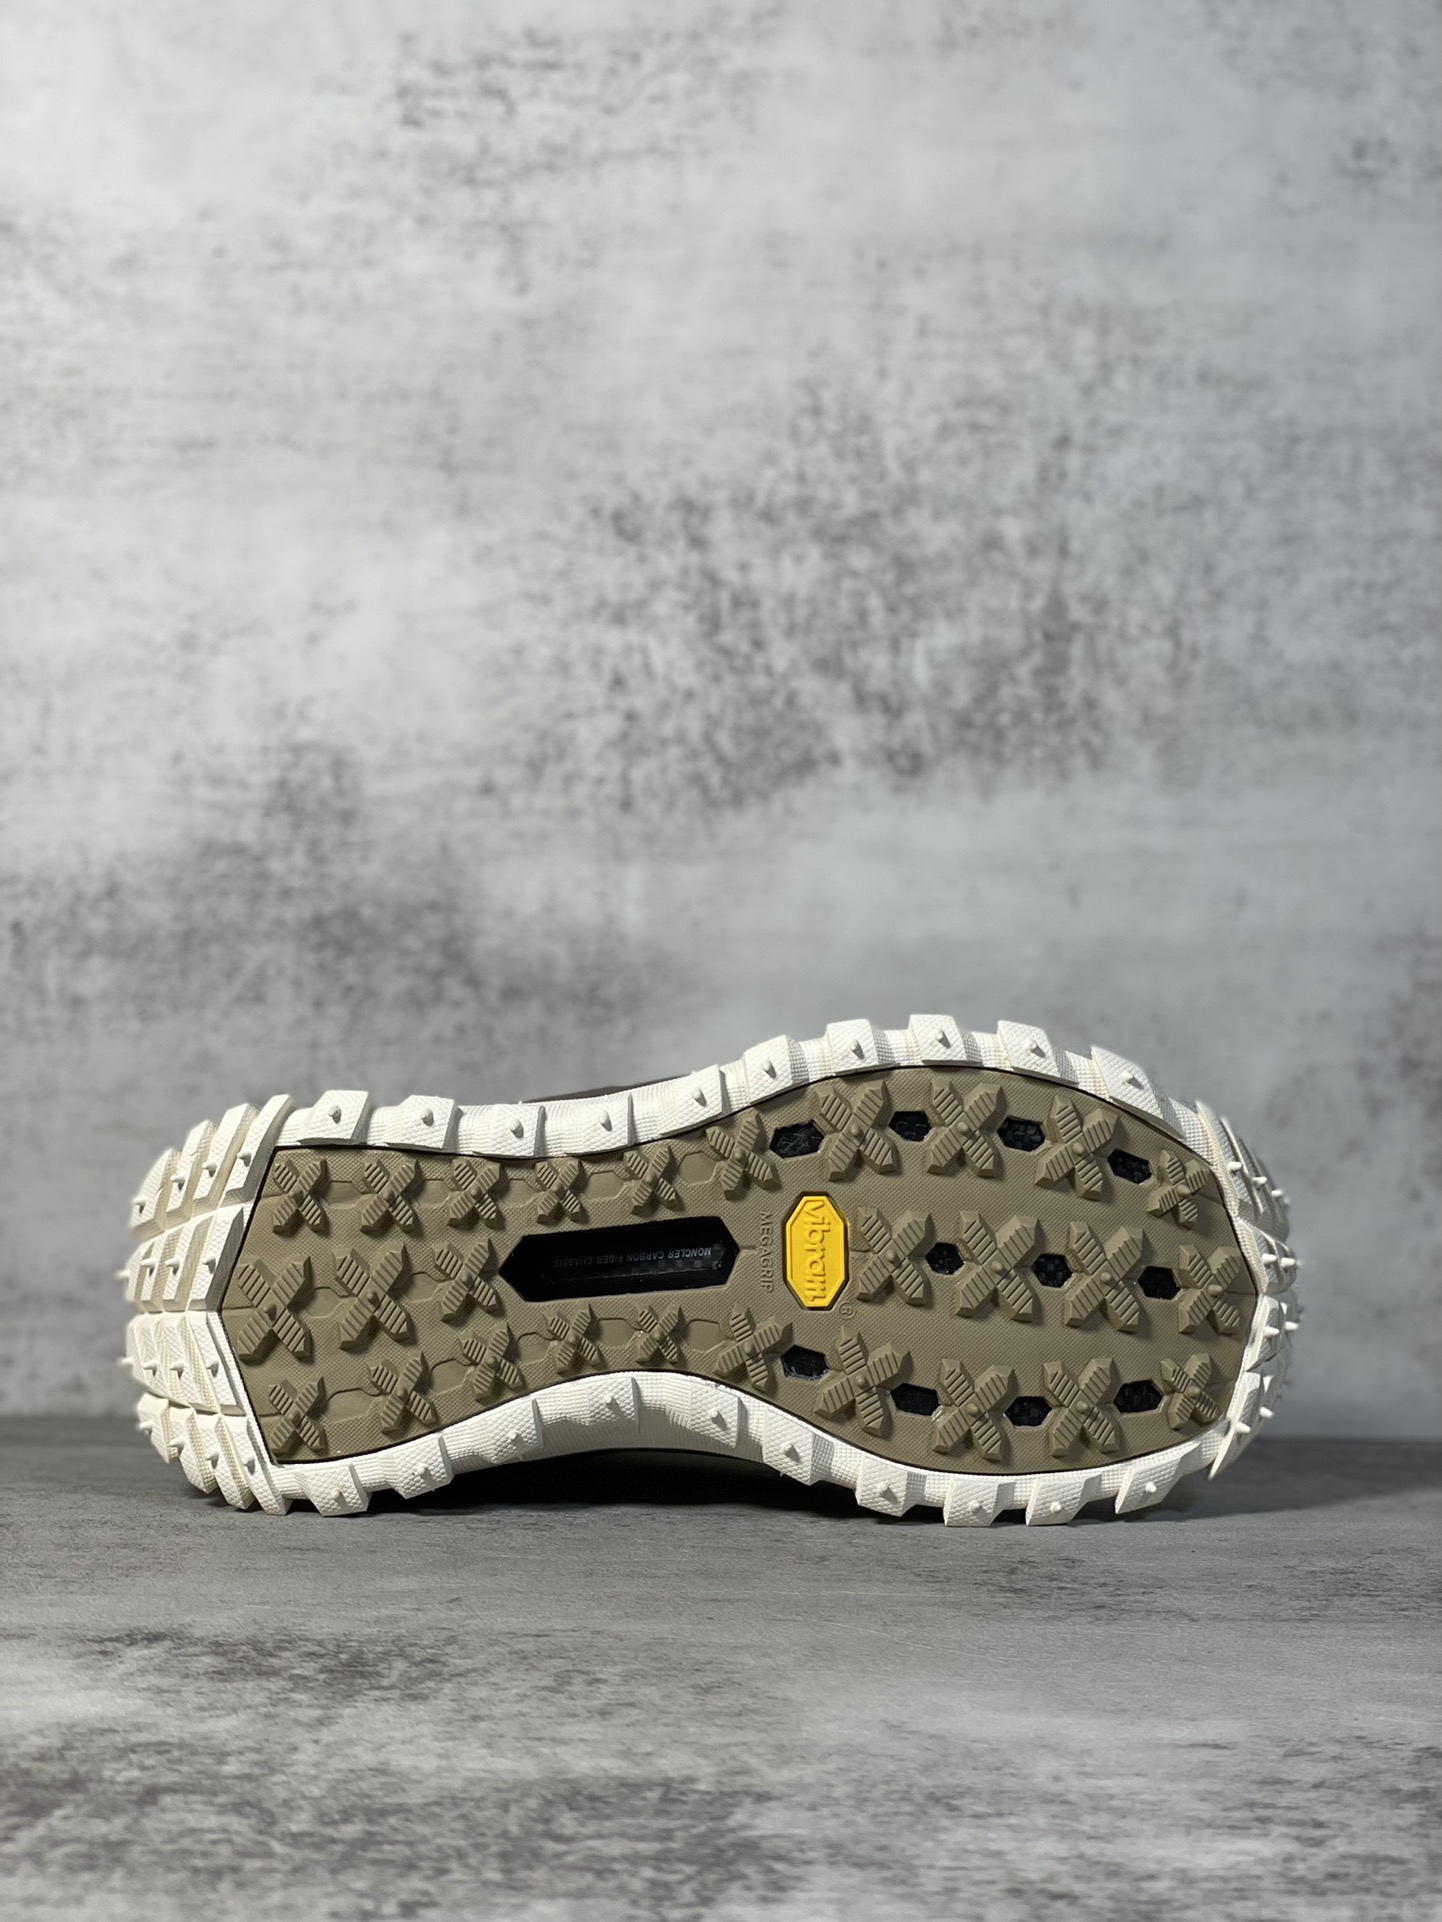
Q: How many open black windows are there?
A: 12